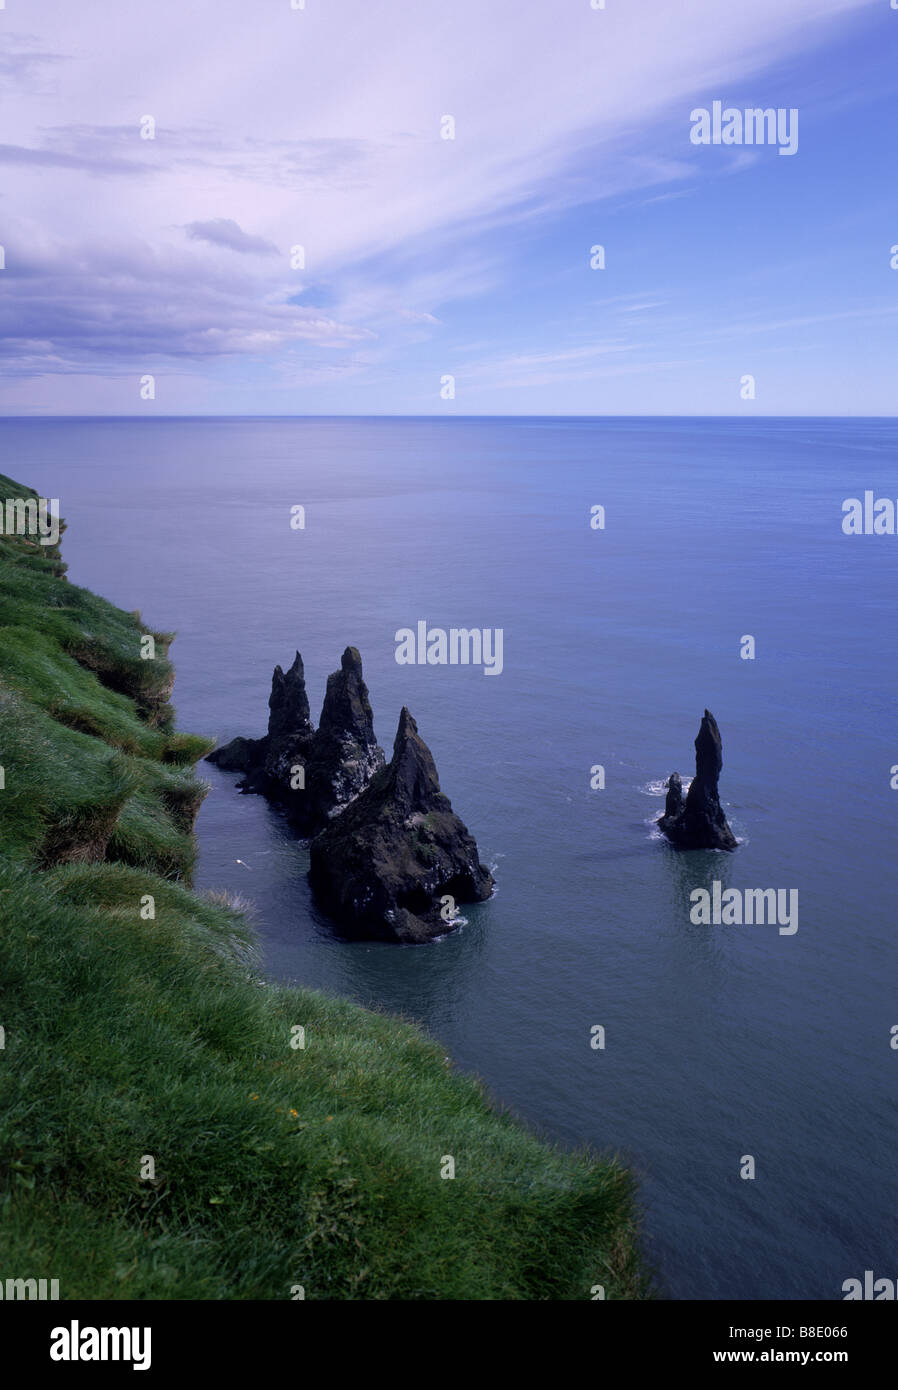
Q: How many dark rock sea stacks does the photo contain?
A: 4